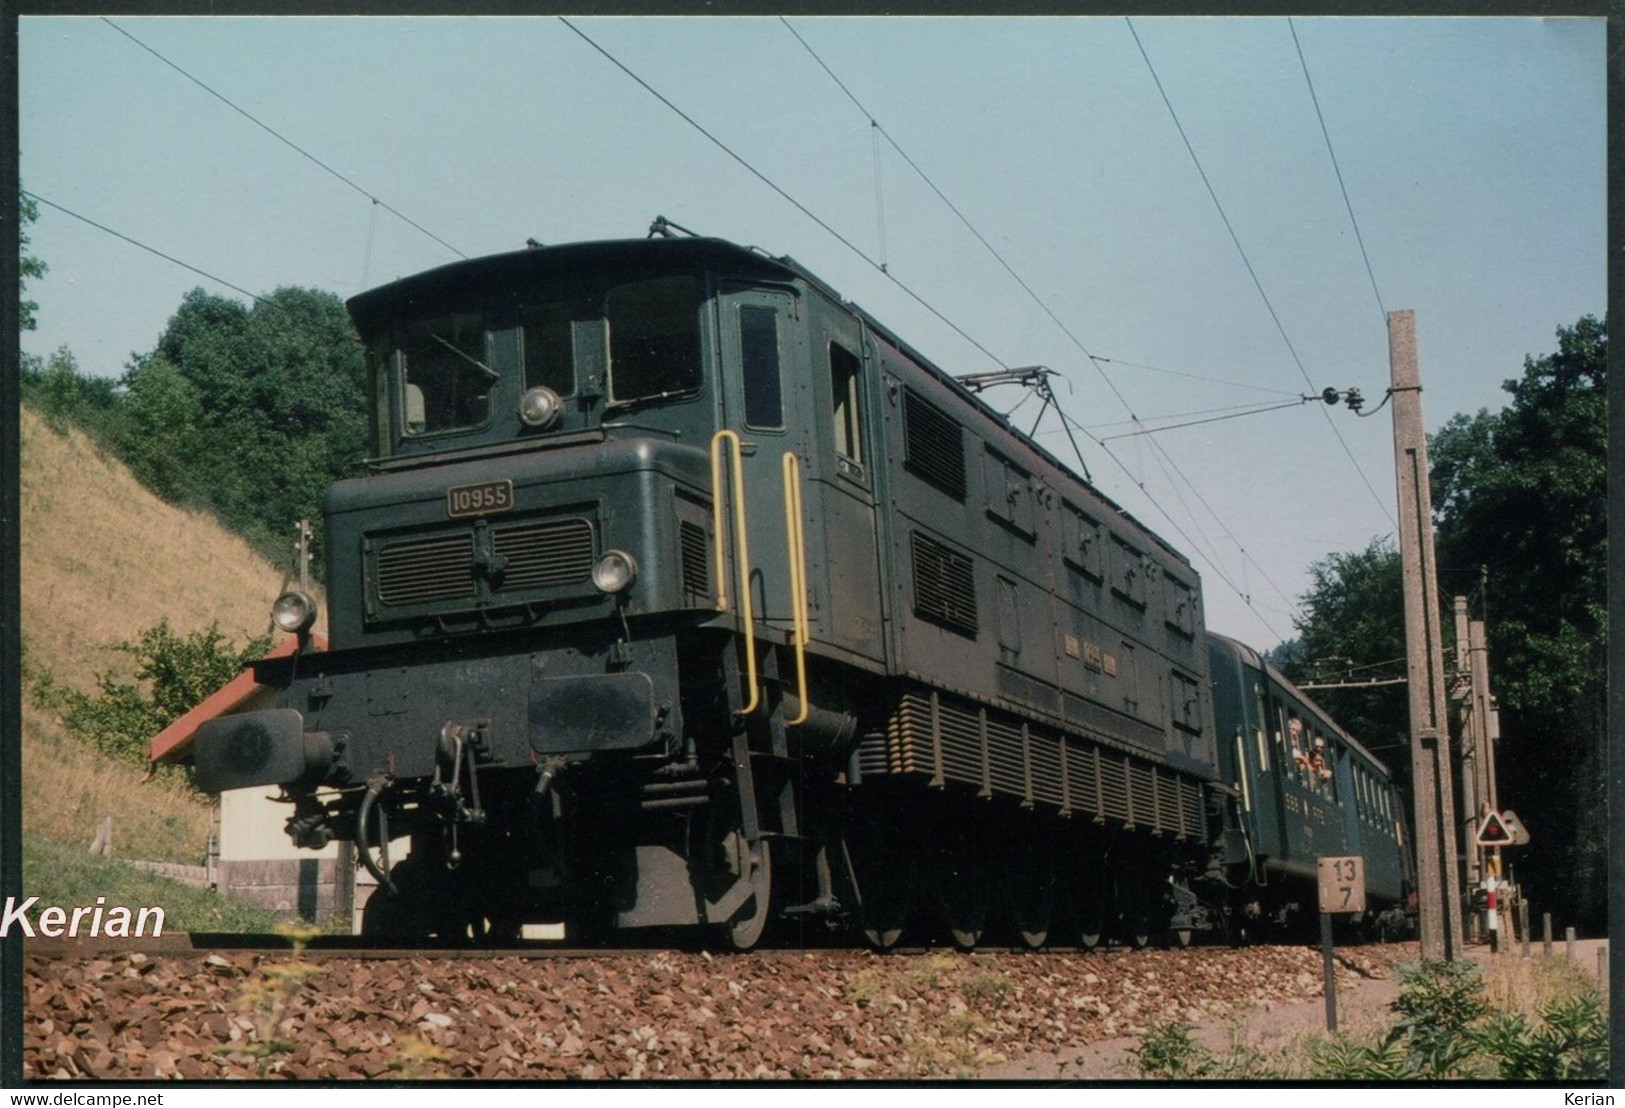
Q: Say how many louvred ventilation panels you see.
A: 5